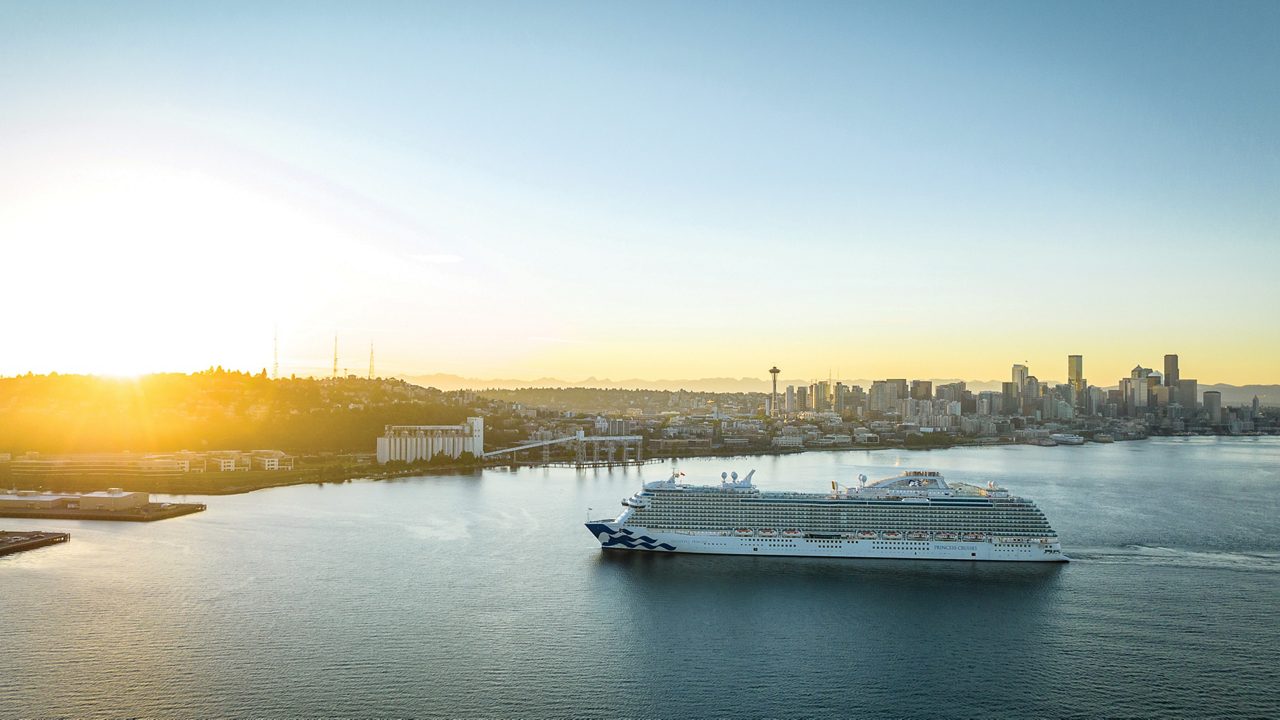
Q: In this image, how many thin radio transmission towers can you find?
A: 3